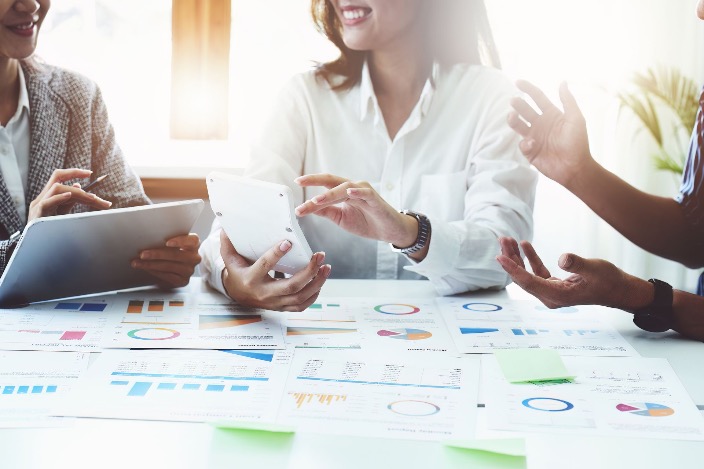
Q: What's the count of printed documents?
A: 8